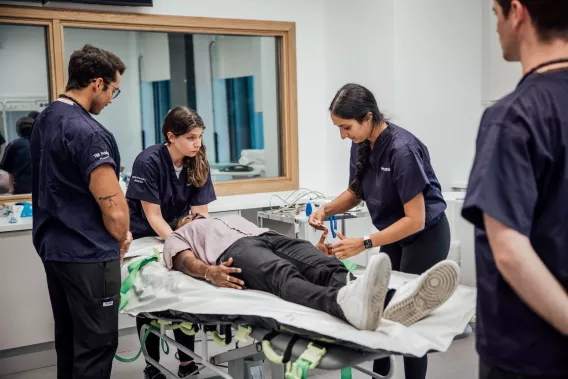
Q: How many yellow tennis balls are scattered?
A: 0